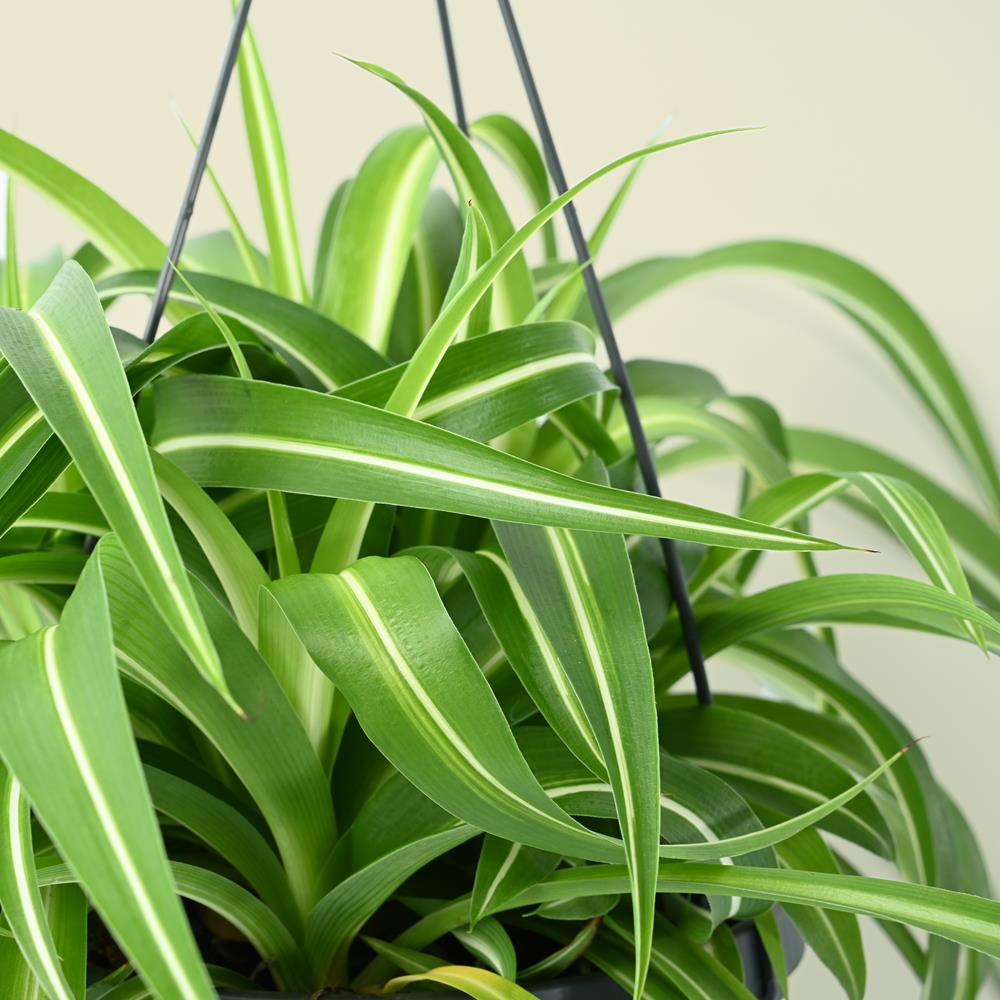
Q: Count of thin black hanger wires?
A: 3